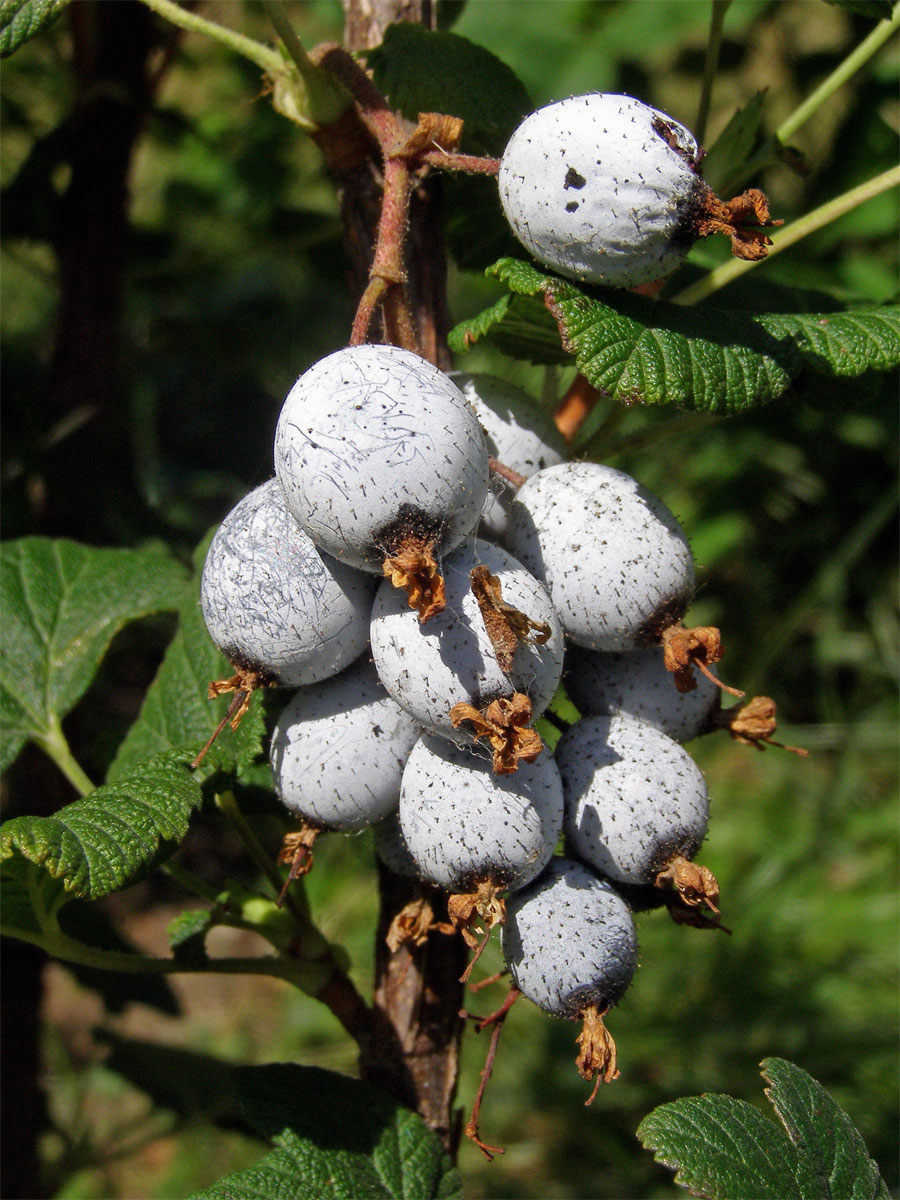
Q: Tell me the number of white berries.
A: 12